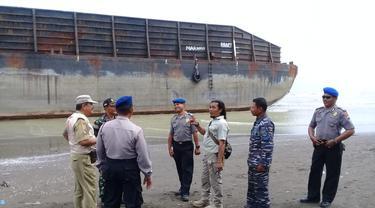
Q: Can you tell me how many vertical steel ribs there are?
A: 9